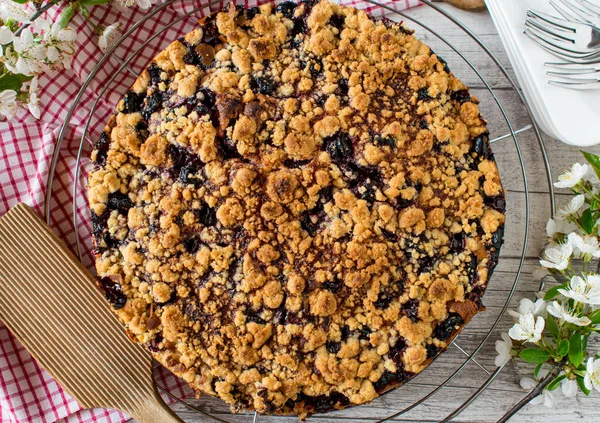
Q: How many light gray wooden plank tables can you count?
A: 1